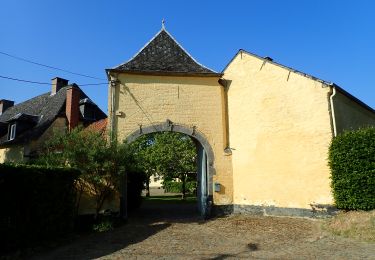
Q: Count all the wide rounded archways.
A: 1